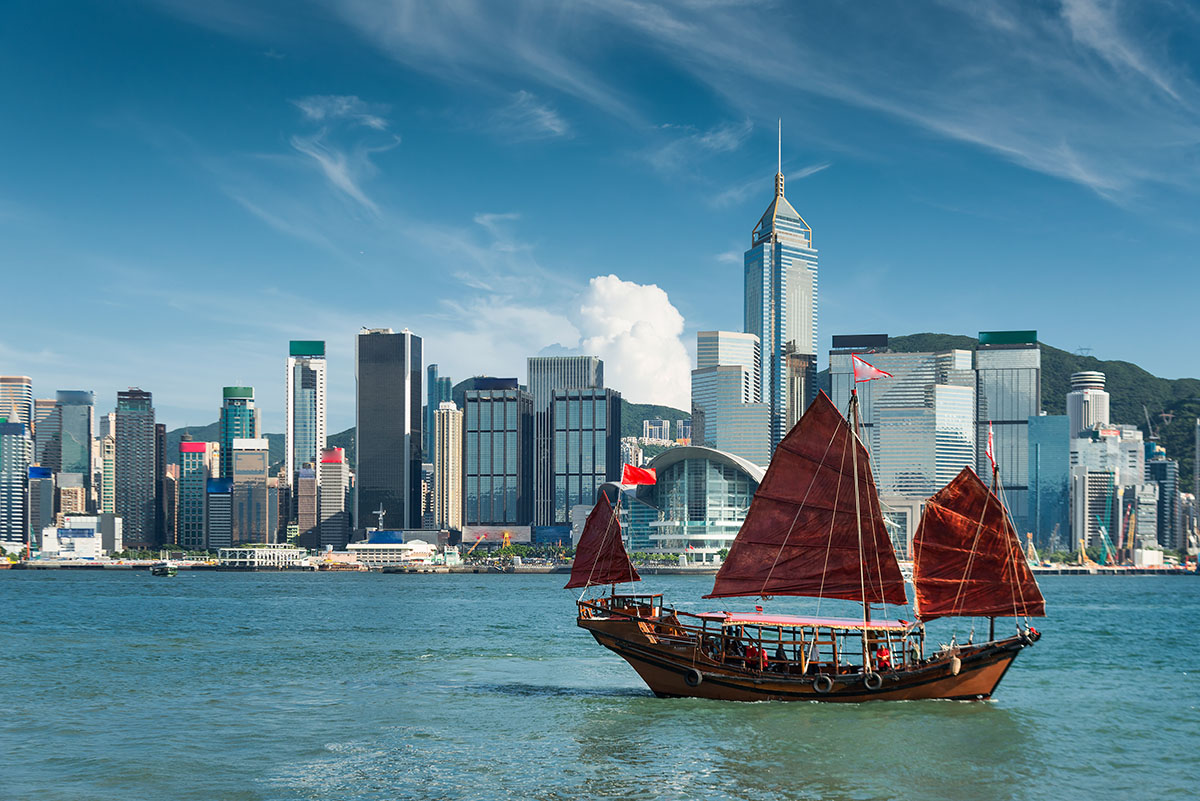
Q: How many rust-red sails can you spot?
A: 3